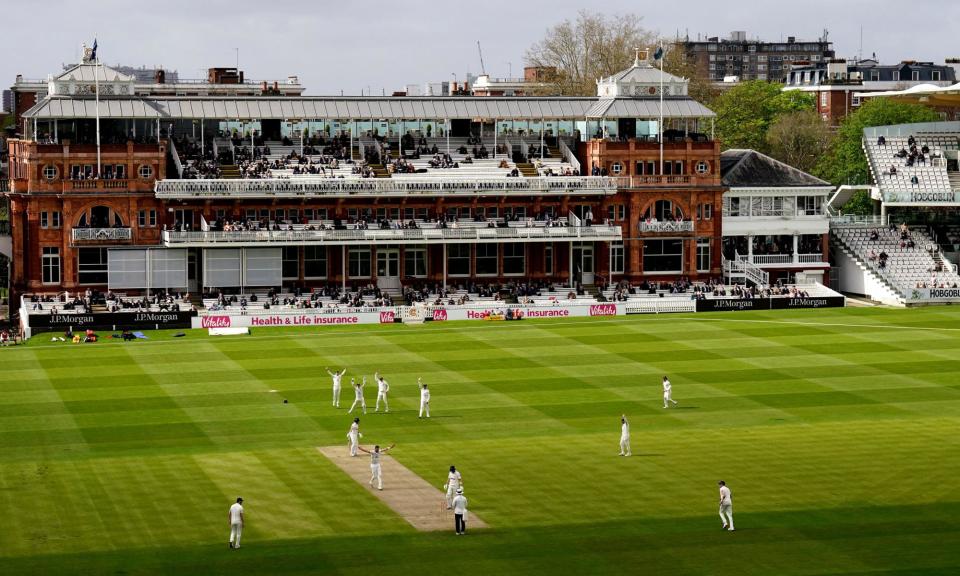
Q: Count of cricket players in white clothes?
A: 11